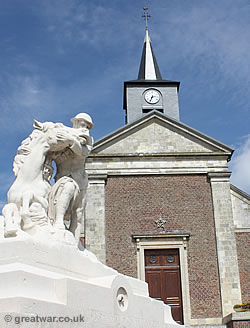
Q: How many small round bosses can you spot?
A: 2